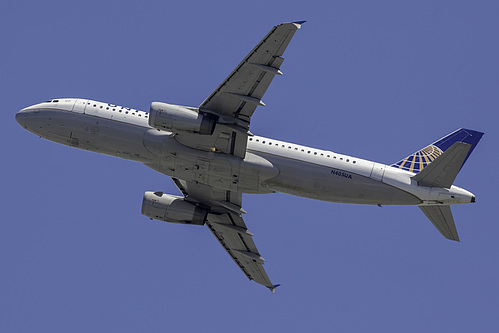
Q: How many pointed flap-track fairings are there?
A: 6